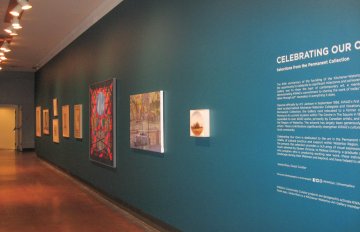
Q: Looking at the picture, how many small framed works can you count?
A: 6